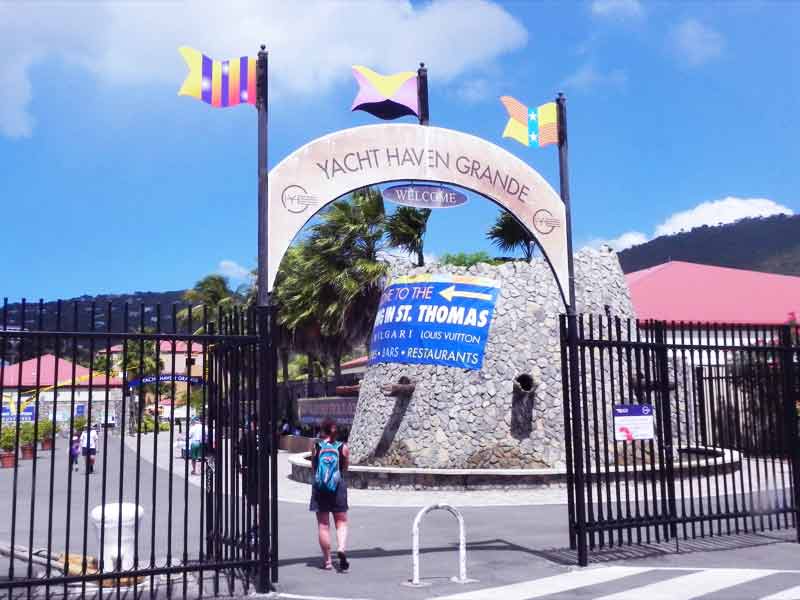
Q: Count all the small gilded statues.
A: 0